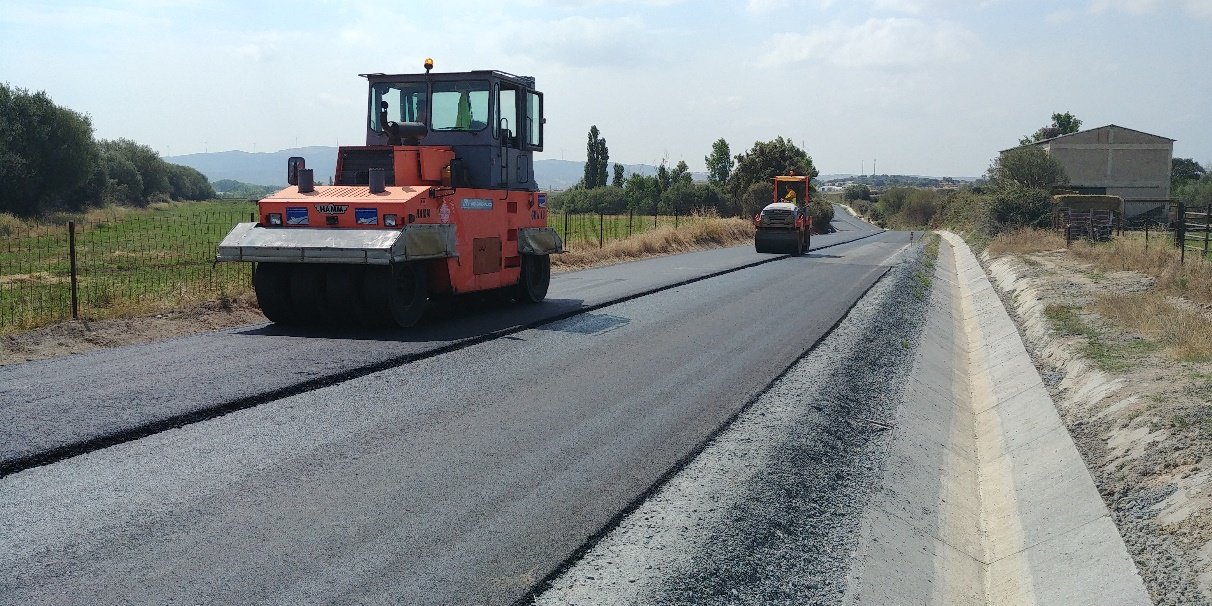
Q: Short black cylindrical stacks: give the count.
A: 2